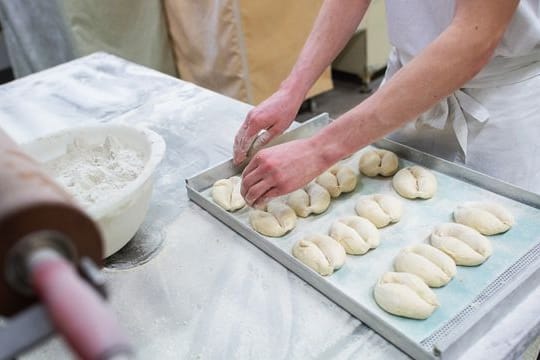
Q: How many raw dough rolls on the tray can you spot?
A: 13